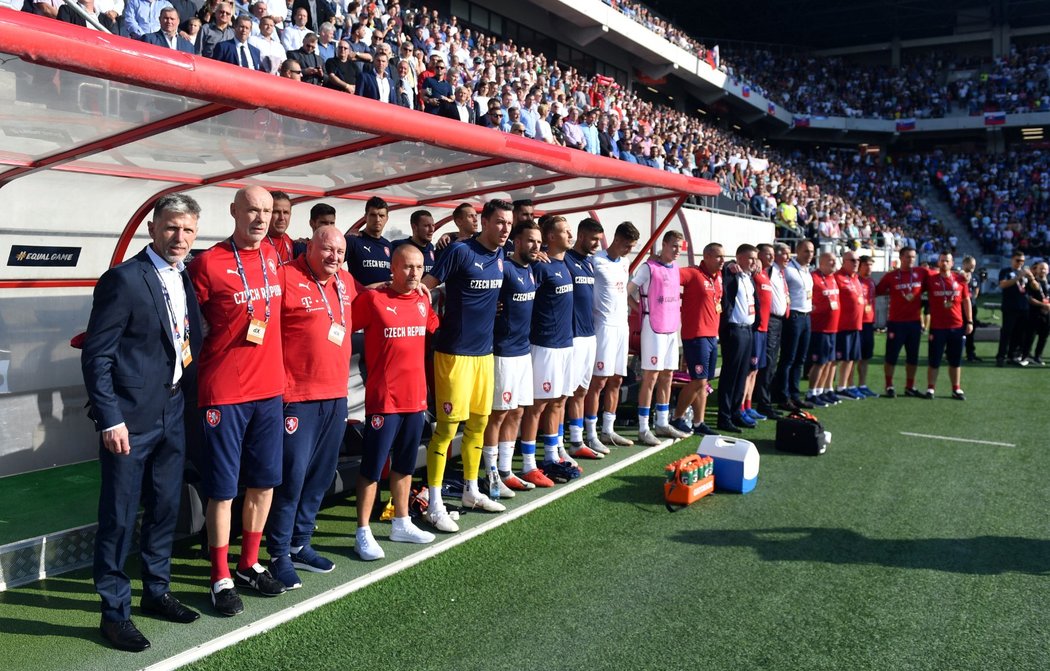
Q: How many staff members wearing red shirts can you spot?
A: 11